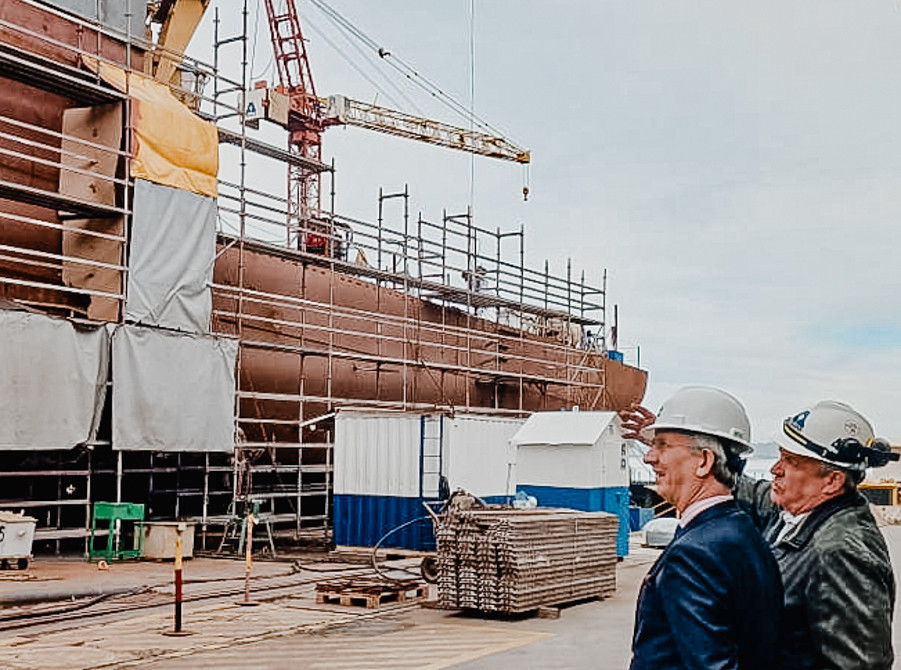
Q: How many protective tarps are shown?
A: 4